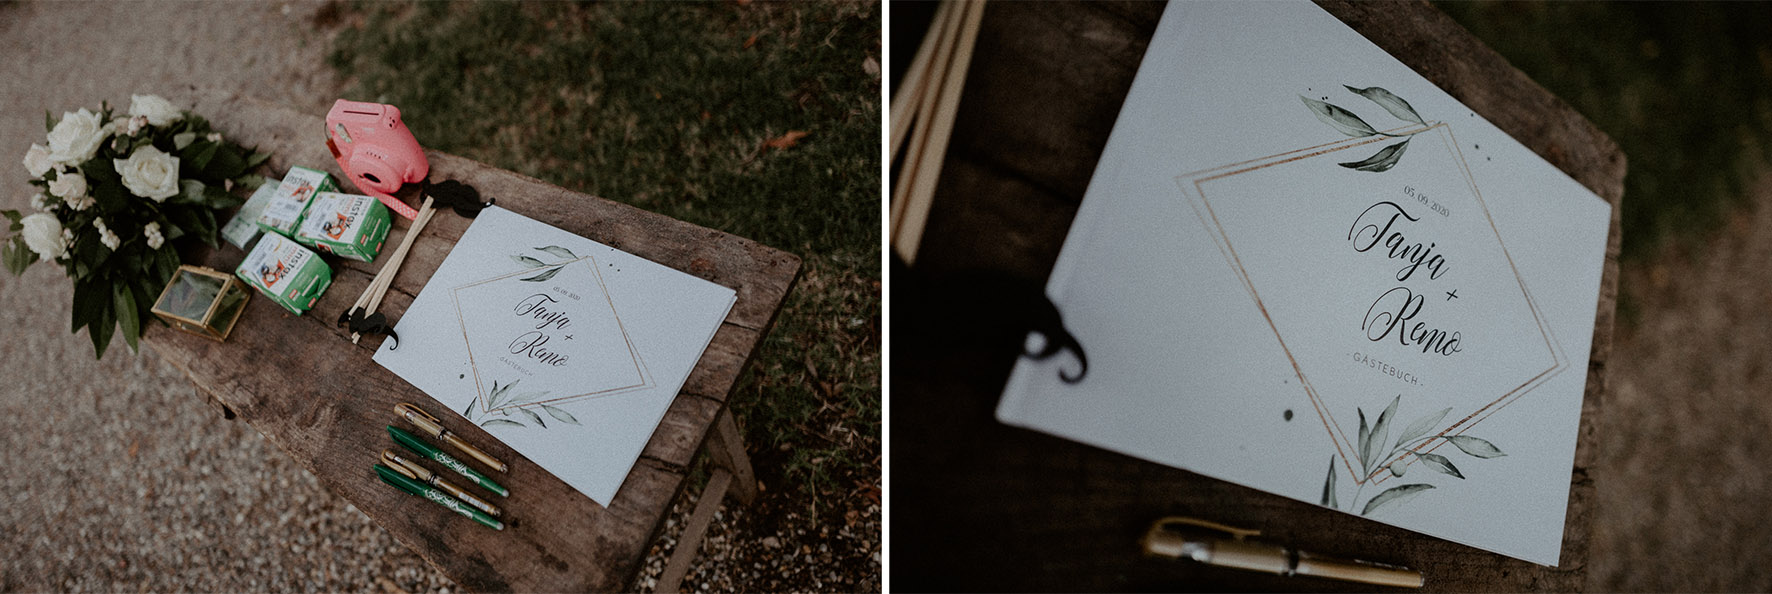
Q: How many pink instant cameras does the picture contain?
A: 1